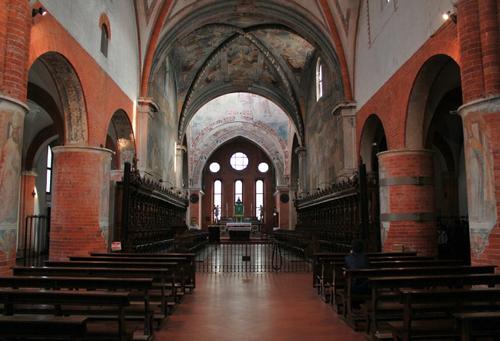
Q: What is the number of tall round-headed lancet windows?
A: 3